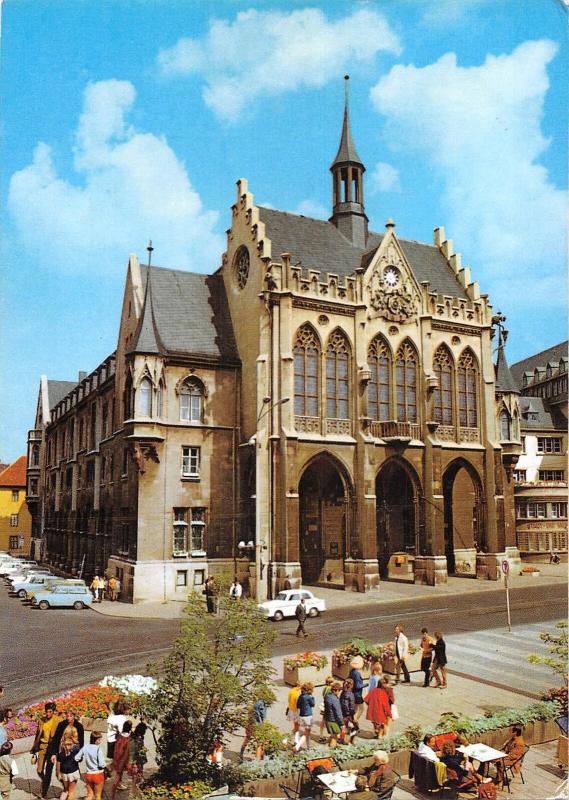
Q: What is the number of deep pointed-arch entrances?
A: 3